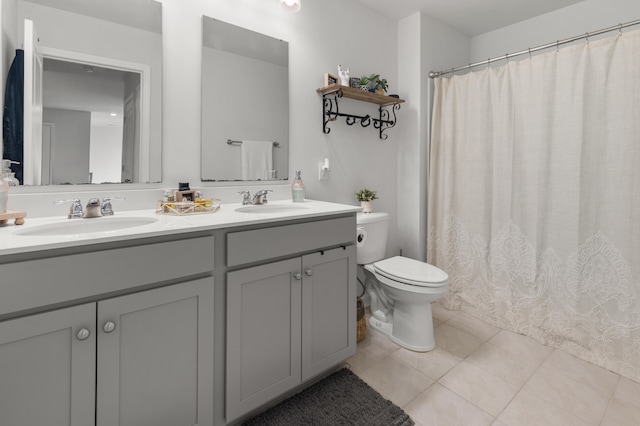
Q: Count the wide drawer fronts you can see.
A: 2